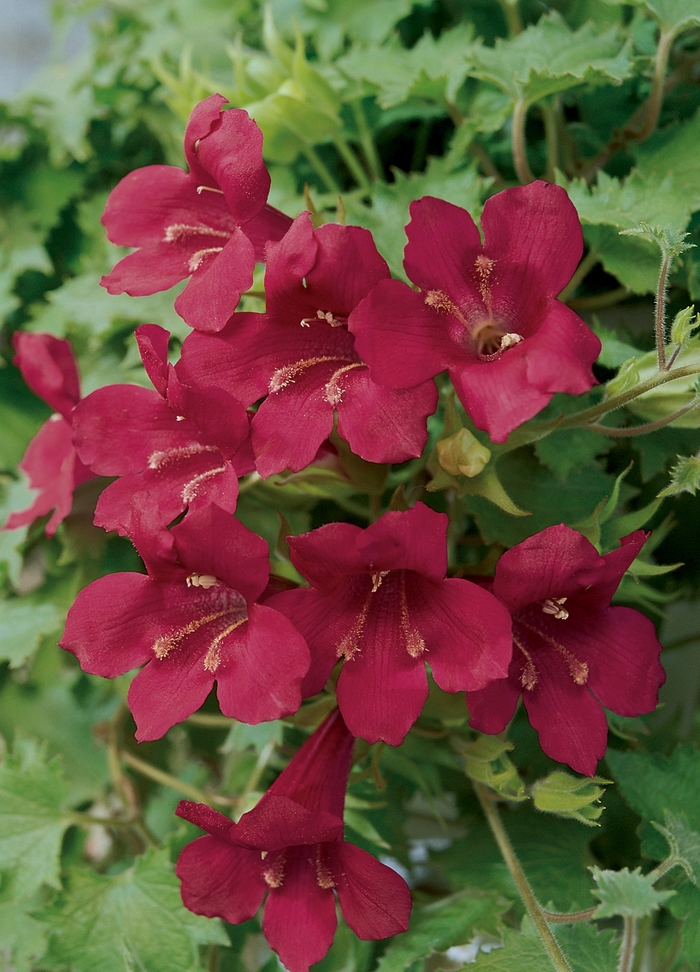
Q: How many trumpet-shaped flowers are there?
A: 9